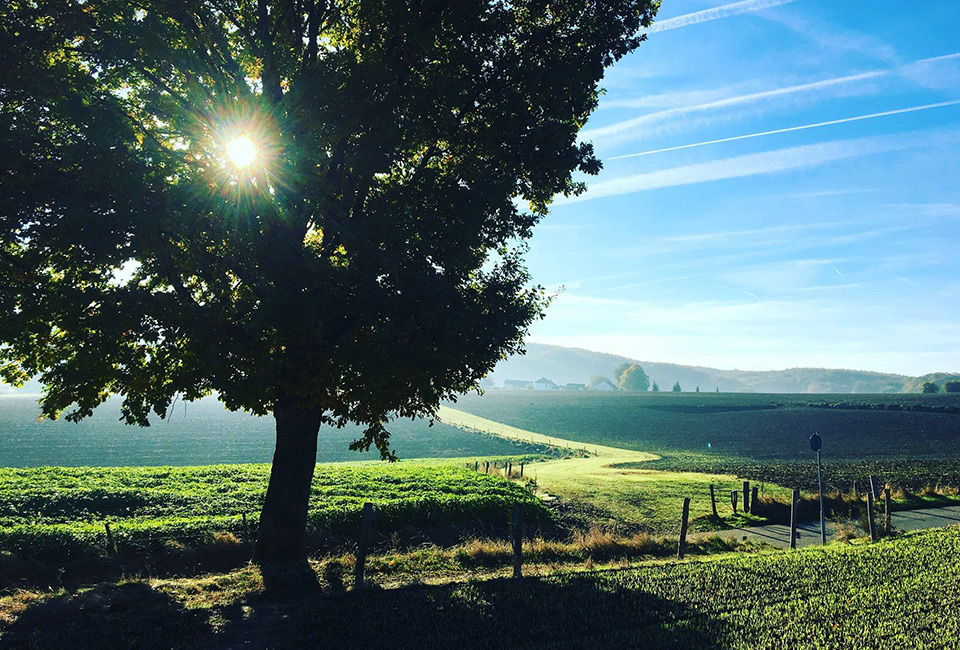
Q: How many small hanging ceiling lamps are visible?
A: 0